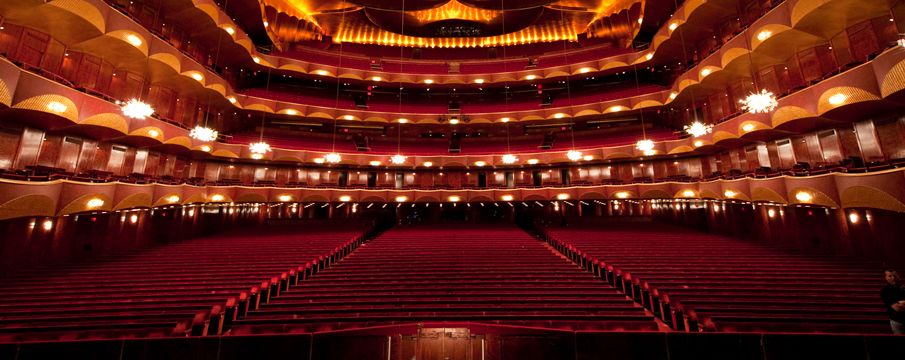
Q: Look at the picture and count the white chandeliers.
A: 10